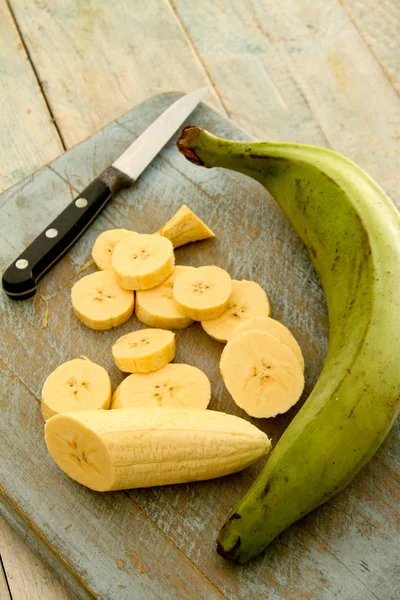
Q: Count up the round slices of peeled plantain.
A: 11